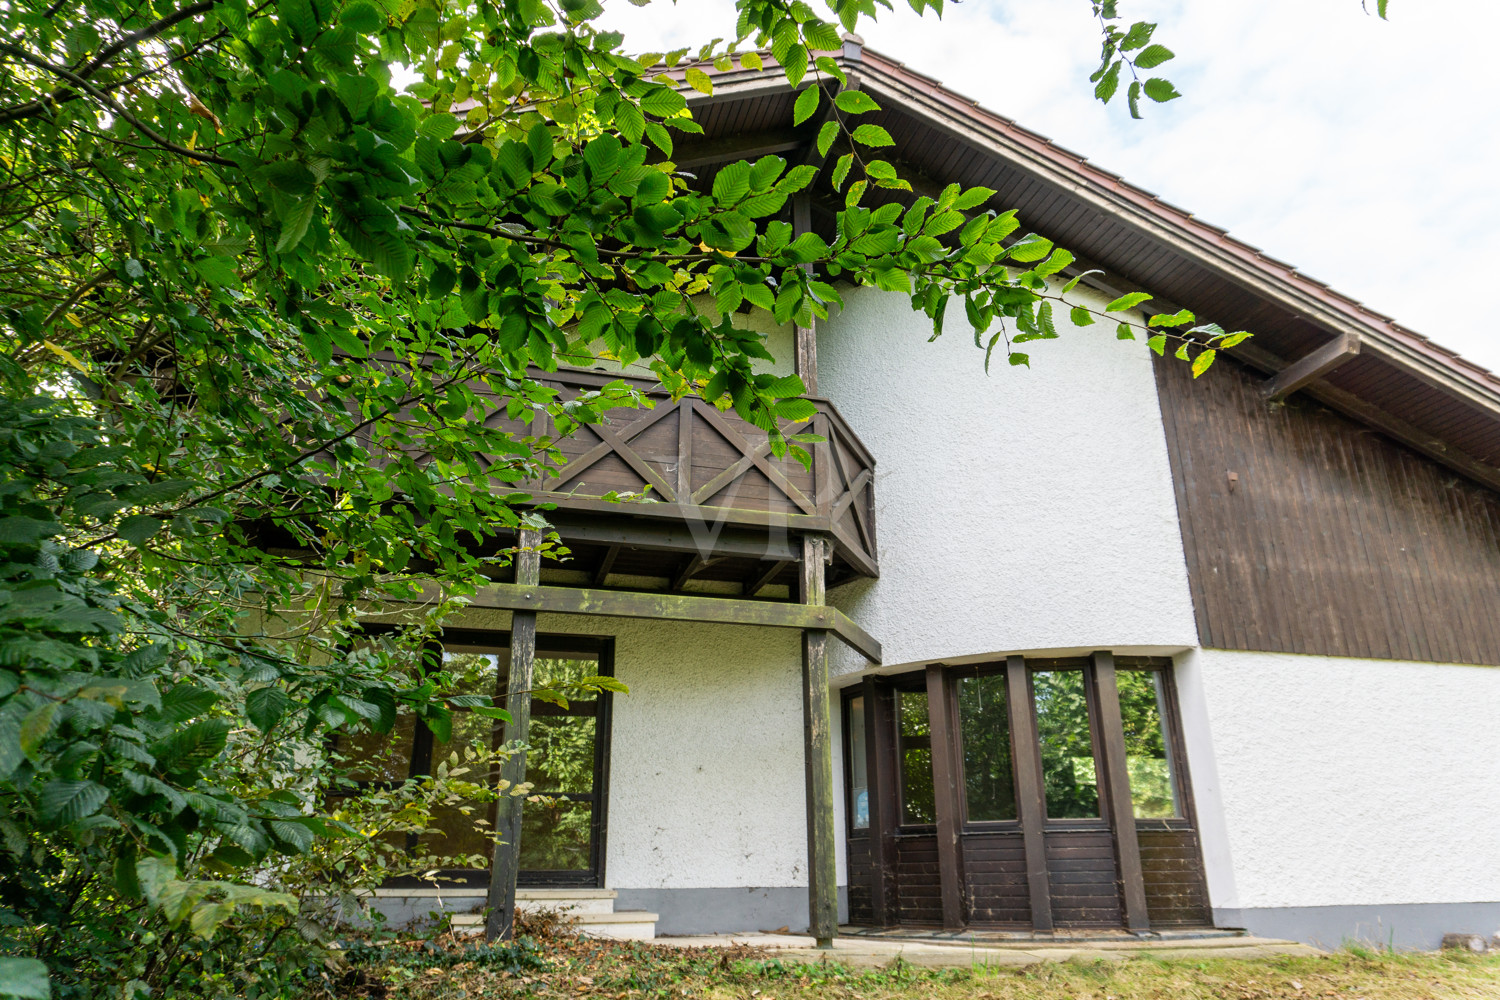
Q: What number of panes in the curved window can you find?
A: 5